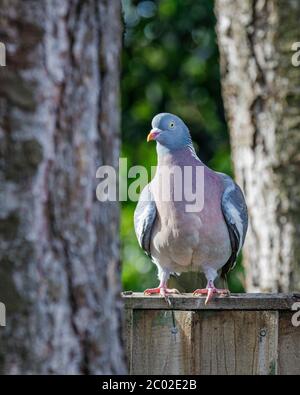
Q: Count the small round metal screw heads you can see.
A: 2